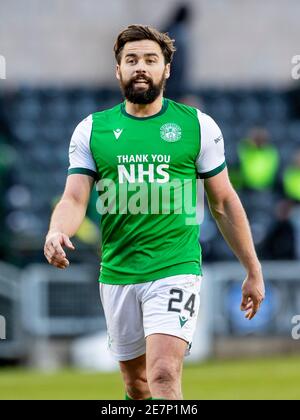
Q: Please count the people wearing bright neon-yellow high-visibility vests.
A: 2